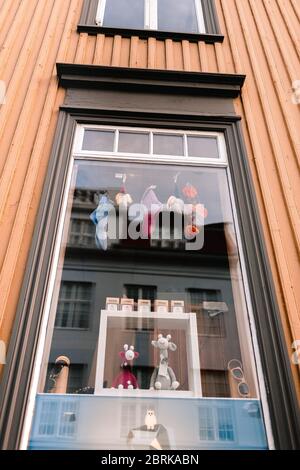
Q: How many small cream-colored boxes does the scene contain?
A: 5